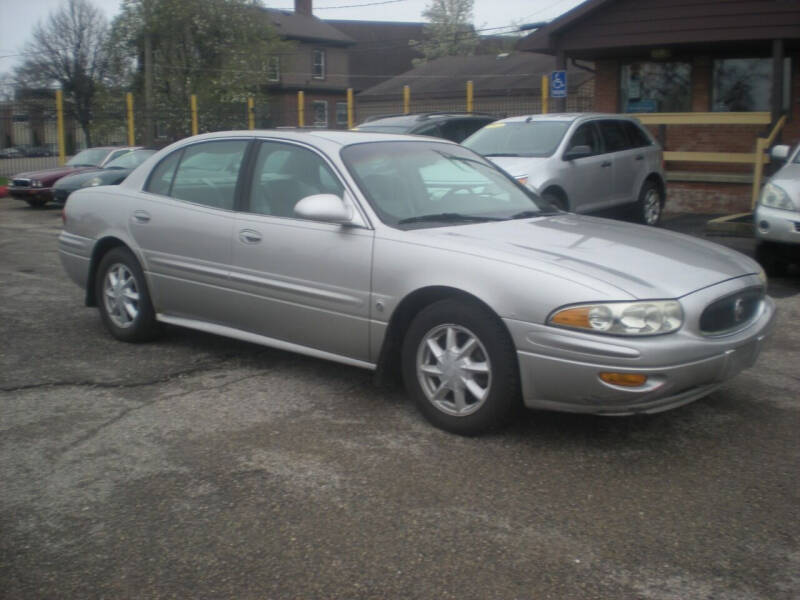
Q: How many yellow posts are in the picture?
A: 9